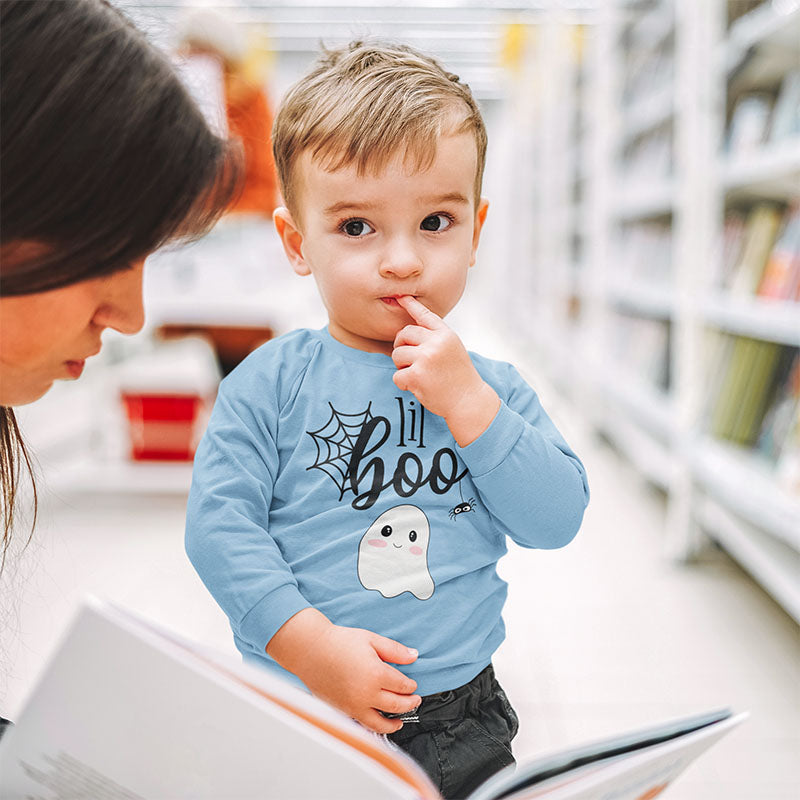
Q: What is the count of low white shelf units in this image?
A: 1